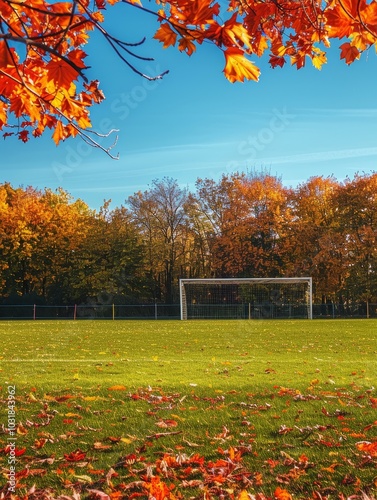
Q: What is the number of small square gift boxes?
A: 0